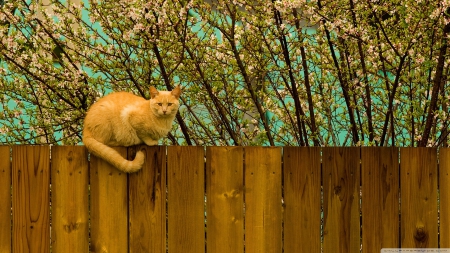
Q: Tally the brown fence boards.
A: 13